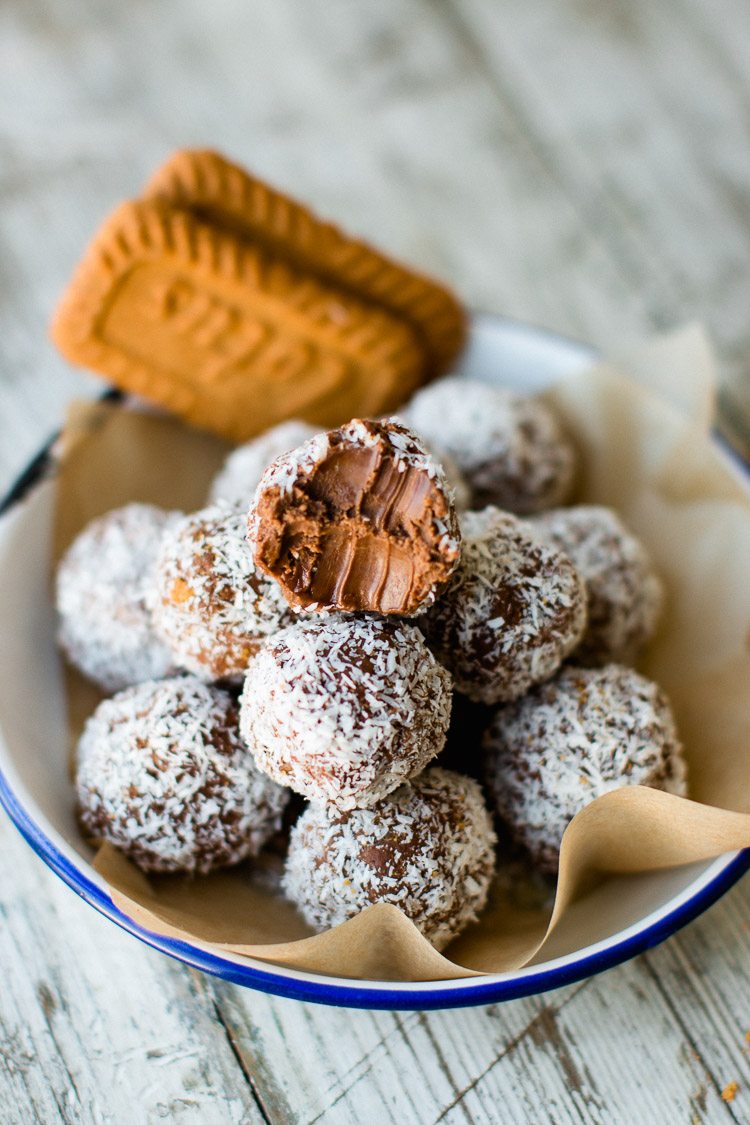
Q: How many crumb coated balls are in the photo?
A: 11